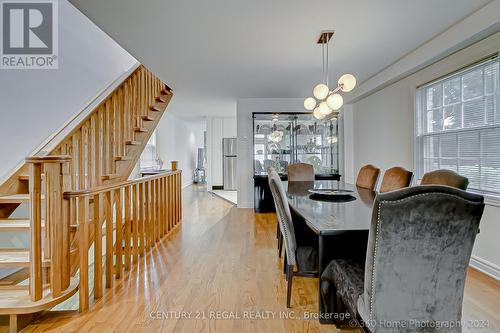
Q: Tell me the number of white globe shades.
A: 6